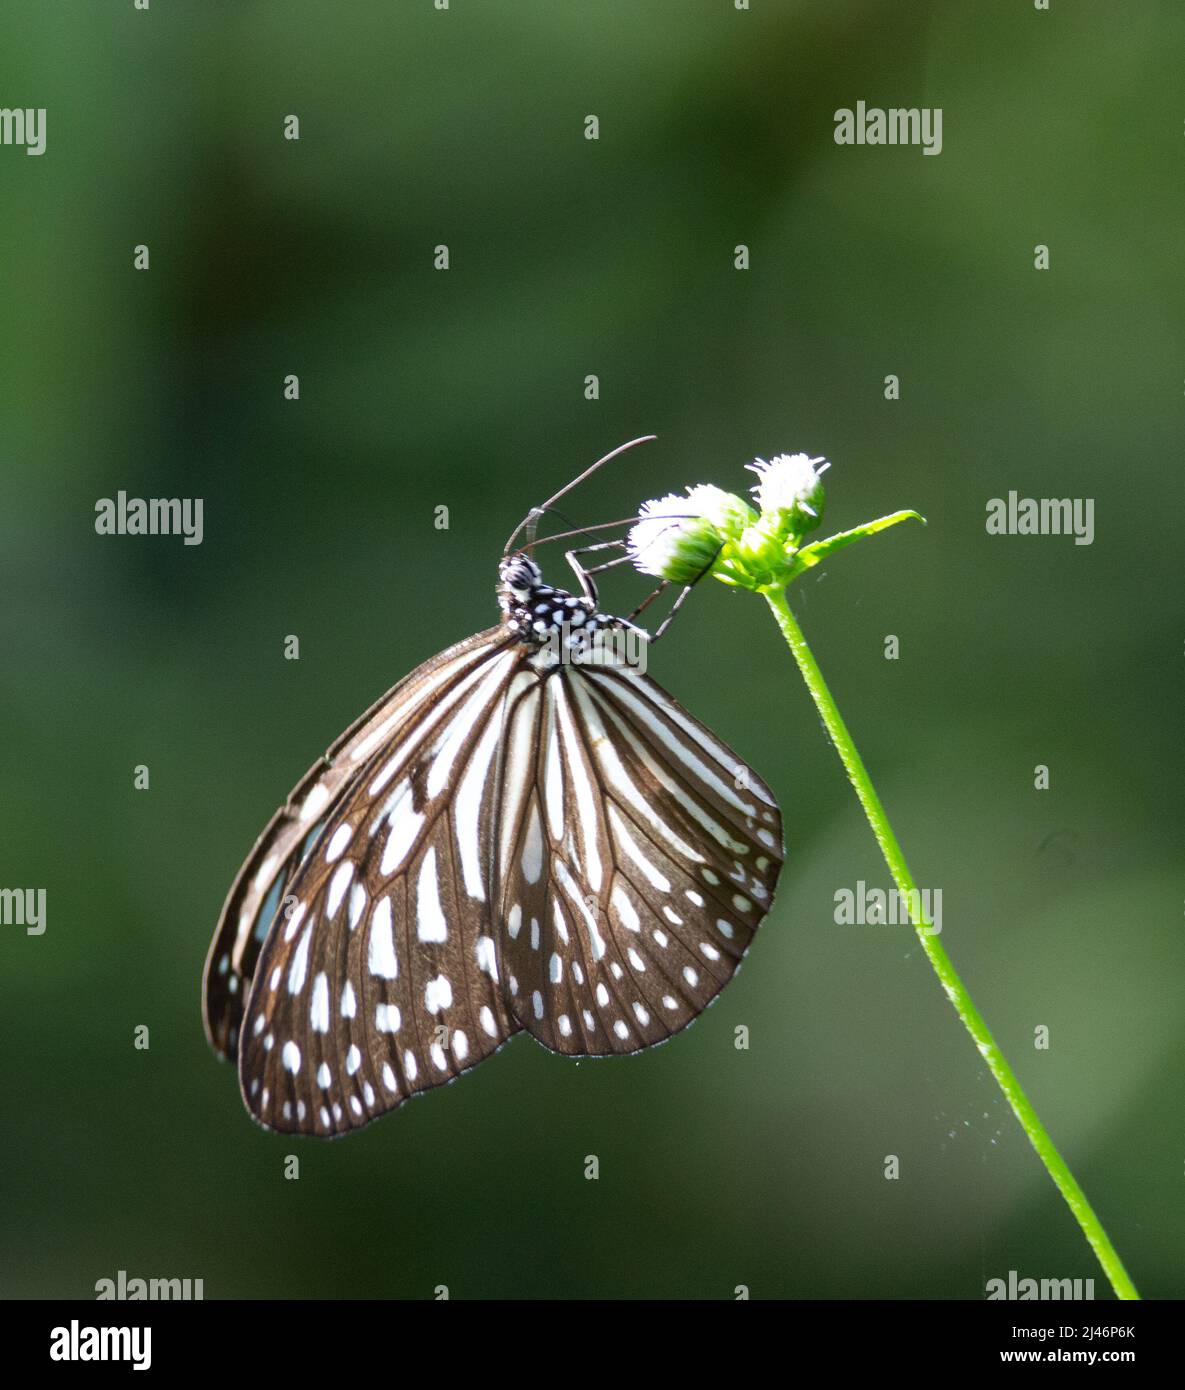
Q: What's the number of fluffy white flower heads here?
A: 3